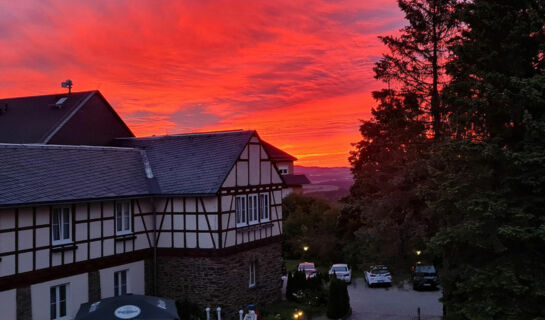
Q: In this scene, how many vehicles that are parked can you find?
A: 4